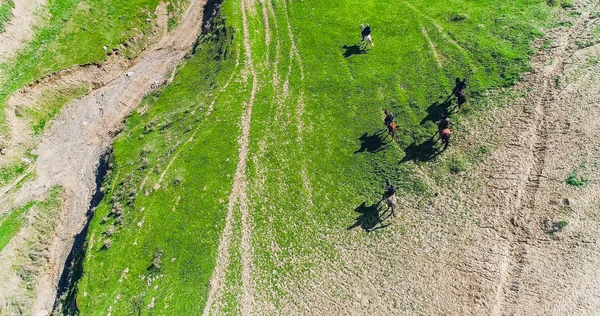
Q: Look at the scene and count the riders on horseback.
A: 5